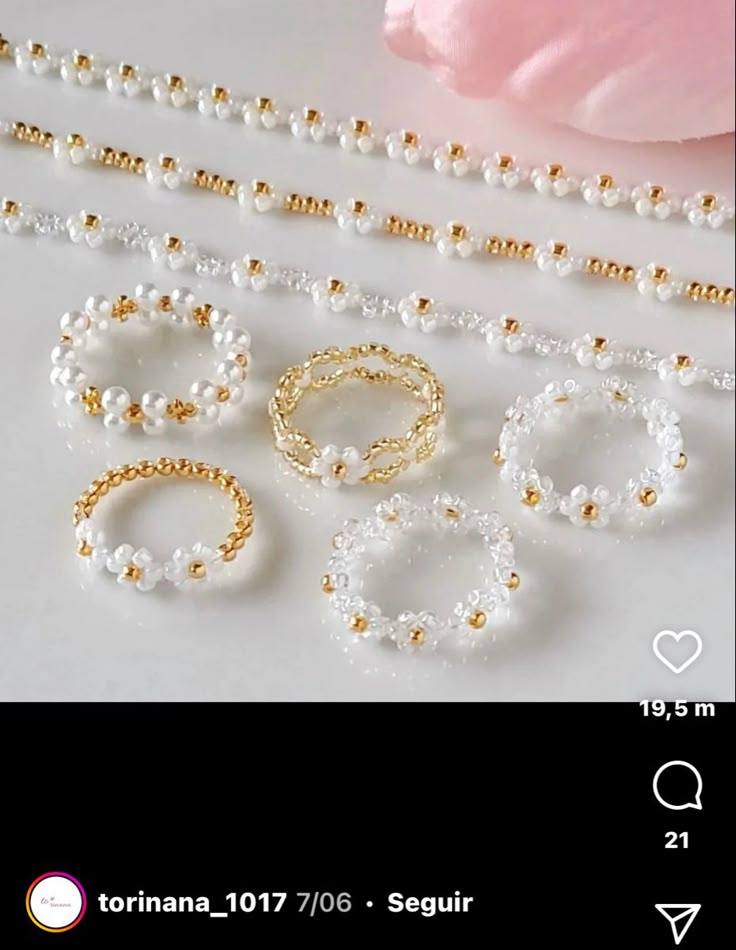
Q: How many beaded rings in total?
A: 5